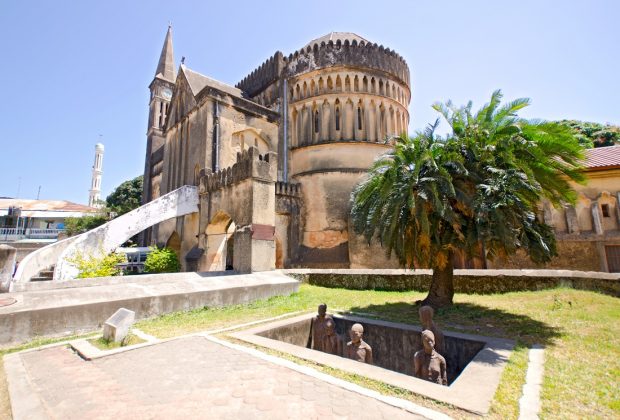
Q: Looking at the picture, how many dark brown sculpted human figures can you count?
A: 5